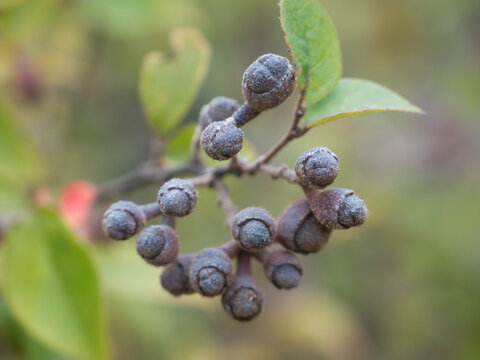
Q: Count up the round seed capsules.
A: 14